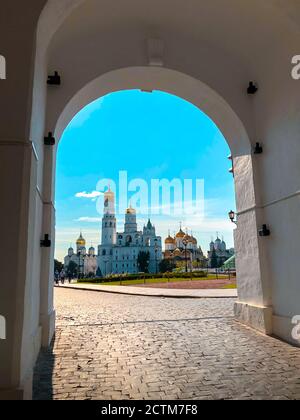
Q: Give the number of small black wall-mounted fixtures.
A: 6